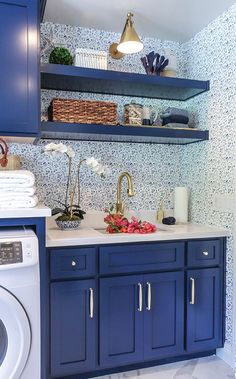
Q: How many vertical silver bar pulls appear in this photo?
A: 4